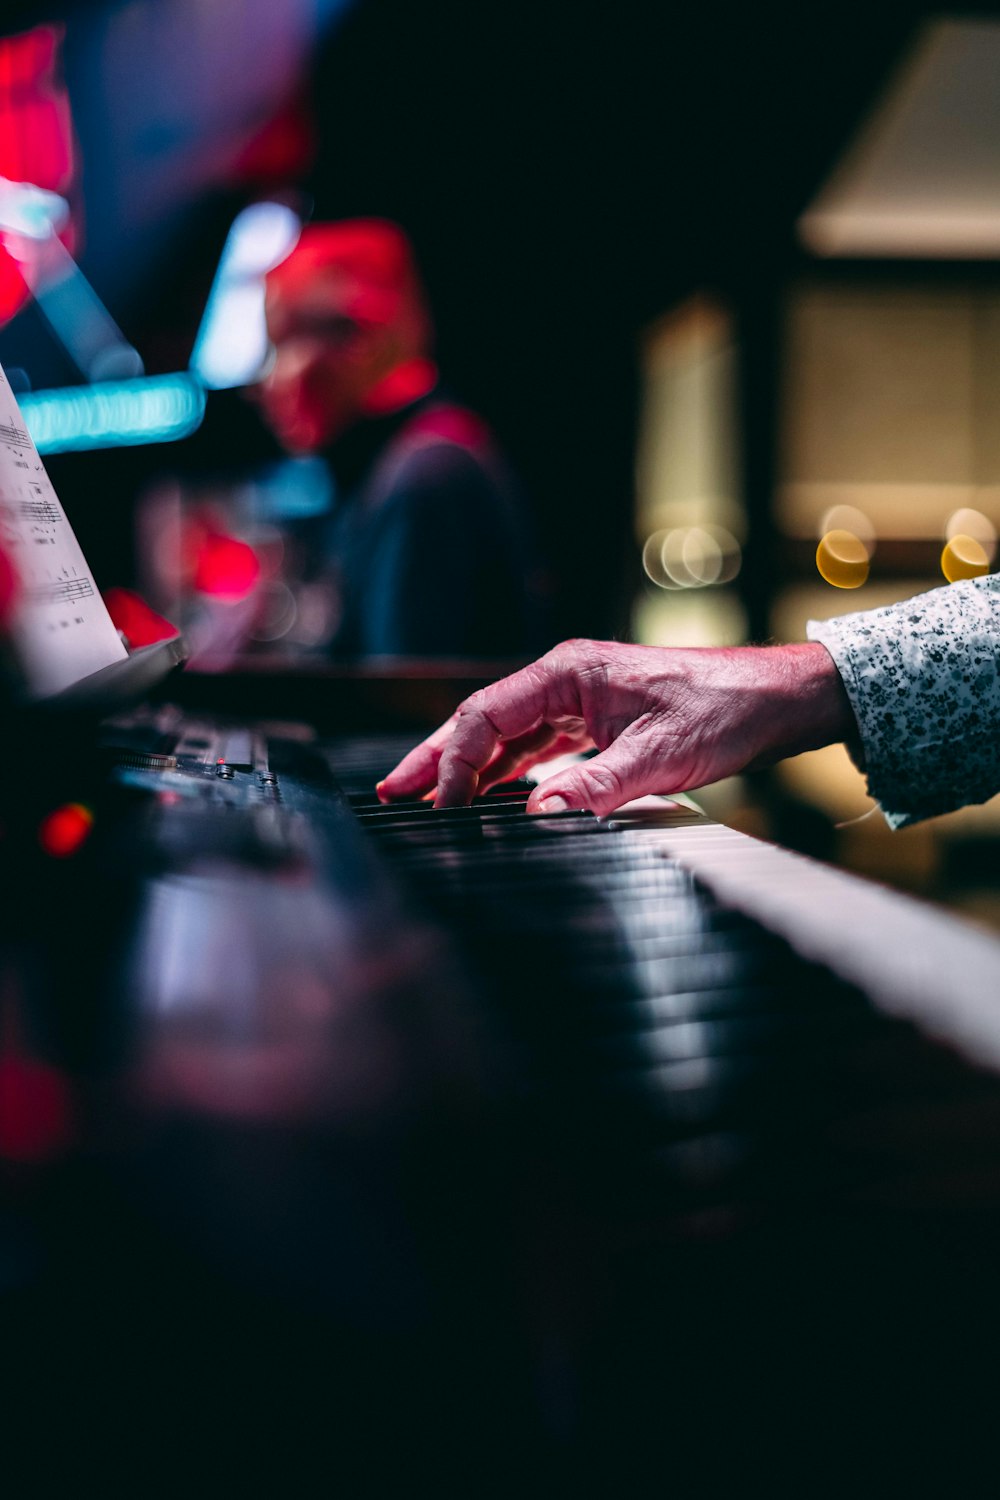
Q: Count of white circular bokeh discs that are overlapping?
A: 3